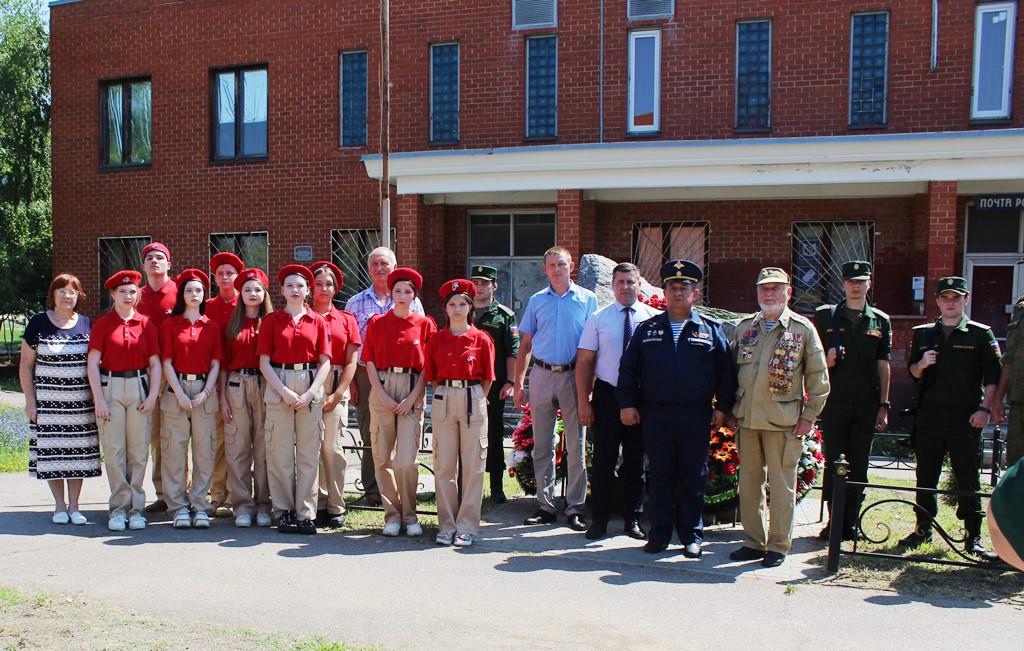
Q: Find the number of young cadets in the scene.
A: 9